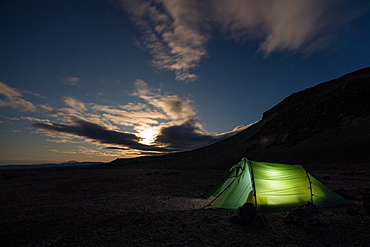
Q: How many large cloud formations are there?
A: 2